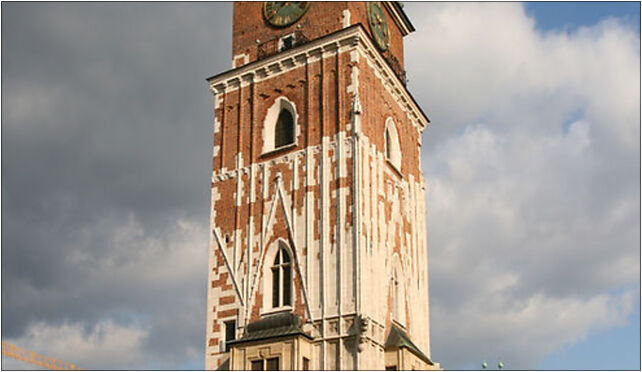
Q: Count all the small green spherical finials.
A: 2